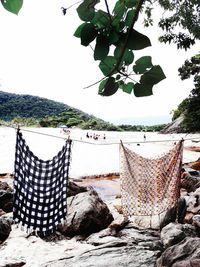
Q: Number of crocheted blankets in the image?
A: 2